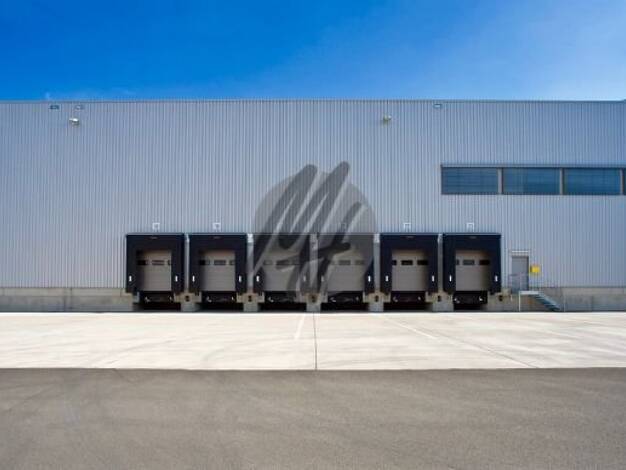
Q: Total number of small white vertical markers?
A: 12